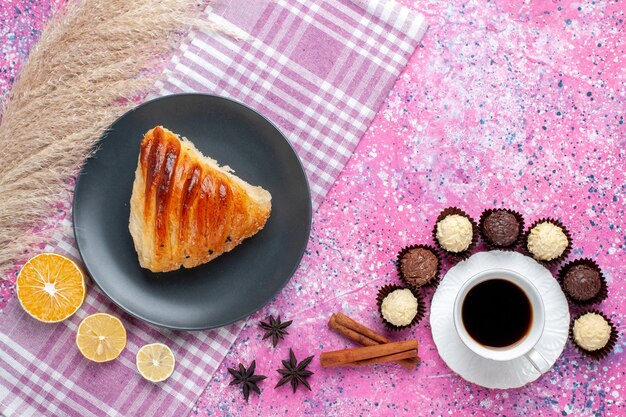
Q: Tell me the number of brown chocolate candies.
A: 3